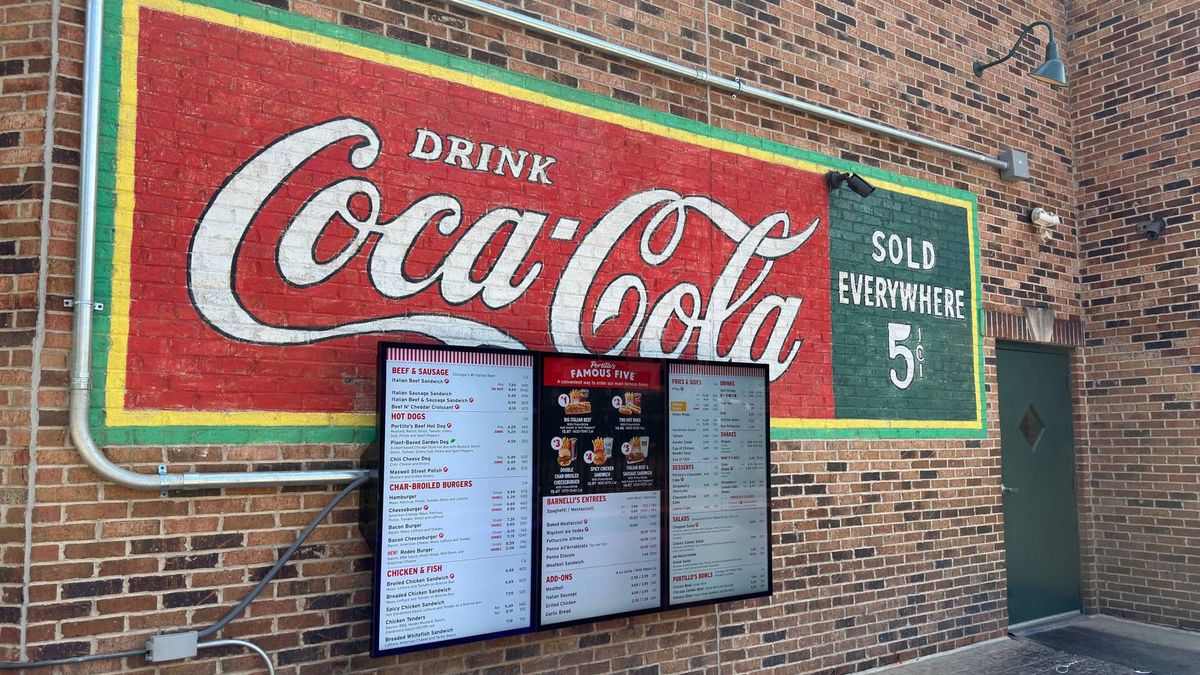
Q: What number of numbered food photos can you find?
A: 5